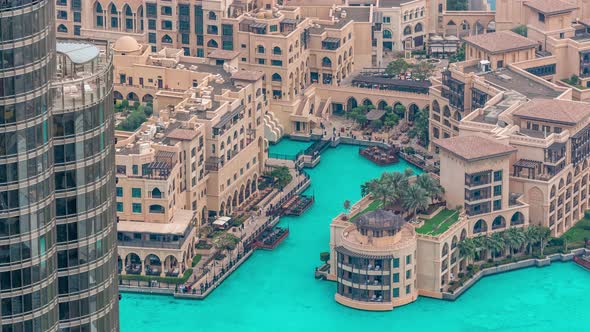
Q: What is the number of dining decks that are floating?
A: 3